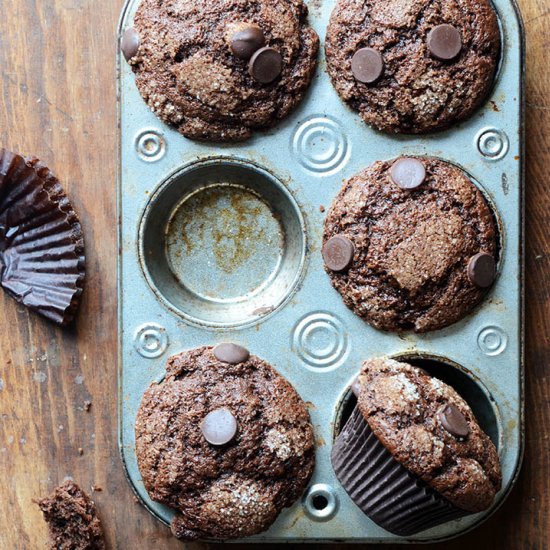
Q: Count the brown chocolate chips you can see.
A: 11